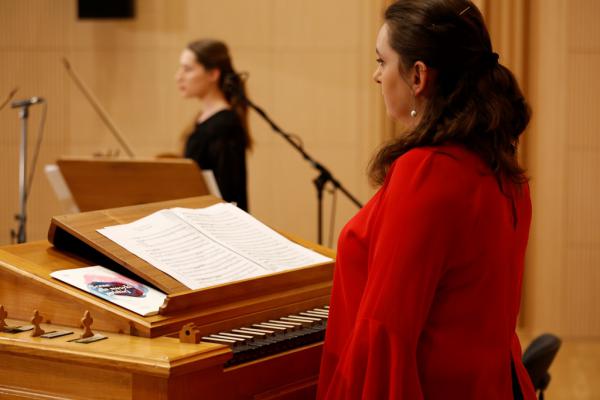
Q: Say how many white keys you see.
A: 14